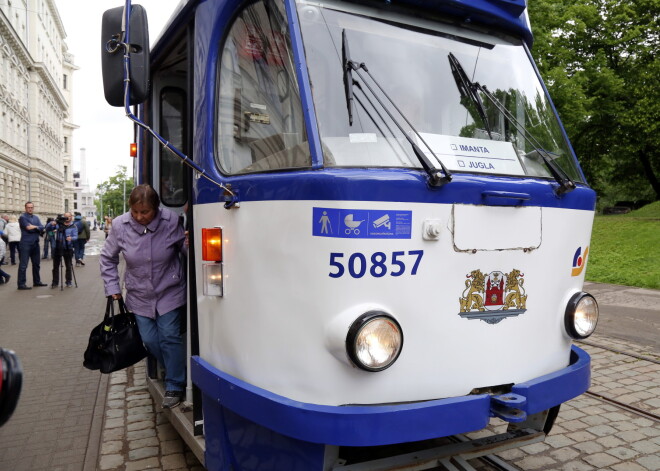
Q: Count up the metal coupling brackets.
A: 1